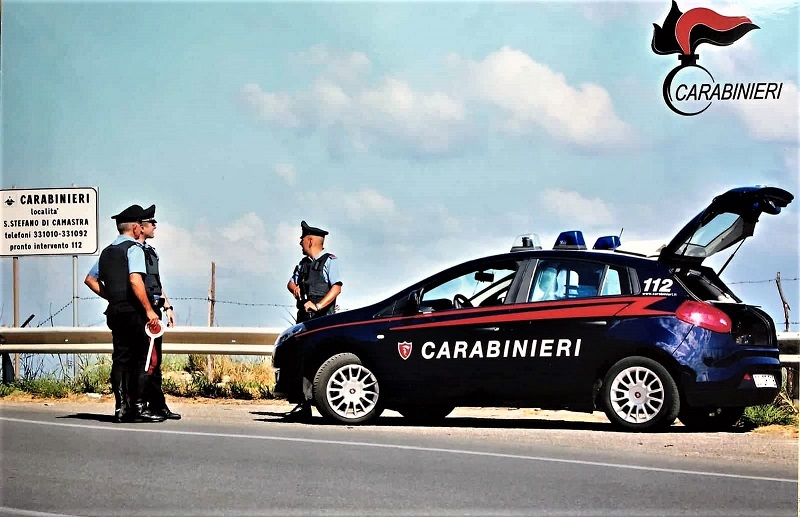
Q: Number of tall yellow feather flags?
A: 0